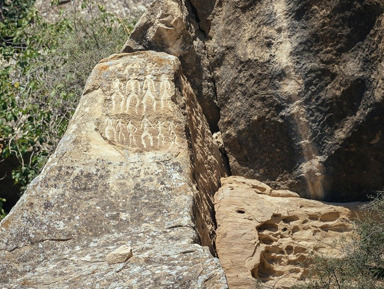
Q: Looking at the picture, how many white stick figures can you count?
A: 10